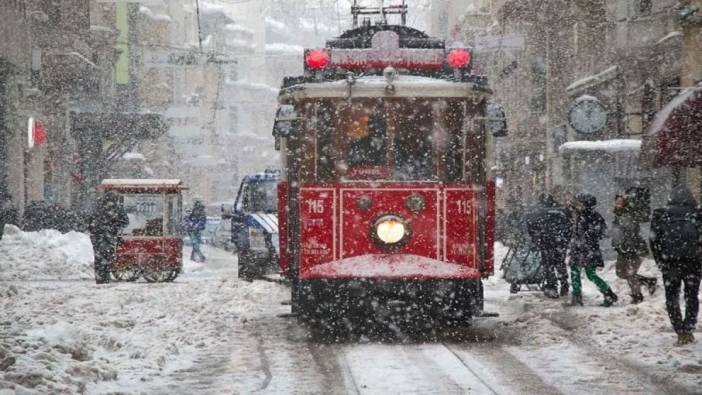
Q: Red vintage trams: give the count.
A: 1